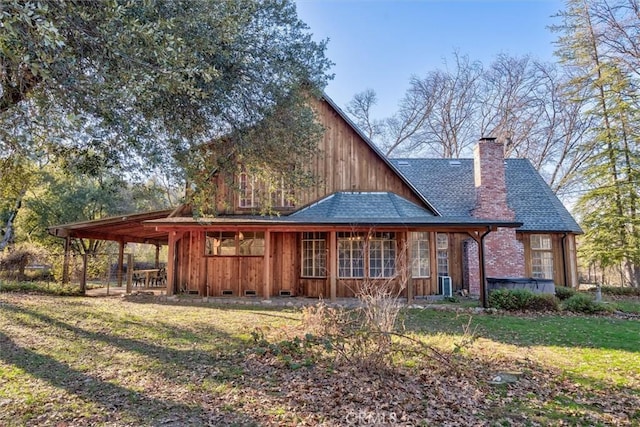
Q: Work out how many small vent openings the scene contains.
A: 4